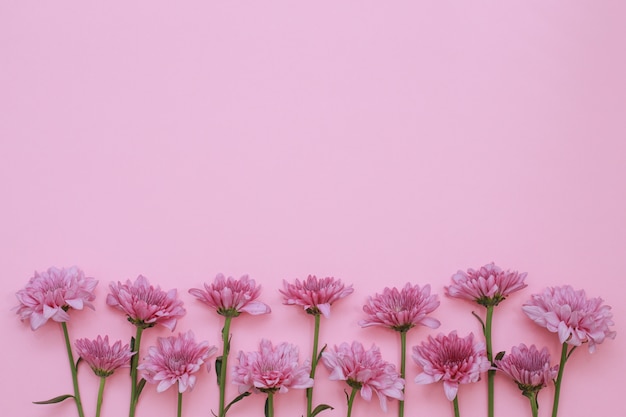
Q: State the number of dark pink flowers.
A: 13